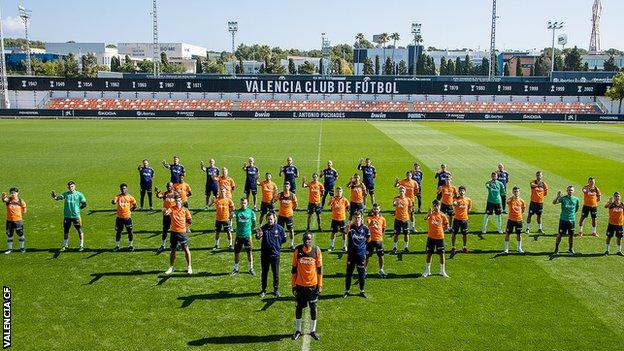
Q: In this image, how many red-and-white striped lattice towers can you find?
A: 1